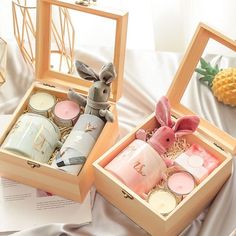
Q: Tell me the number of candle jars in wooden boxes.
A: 4